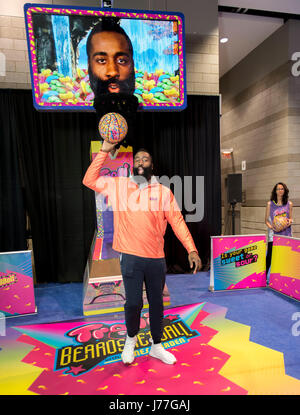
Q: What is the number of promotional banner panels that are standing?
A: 3